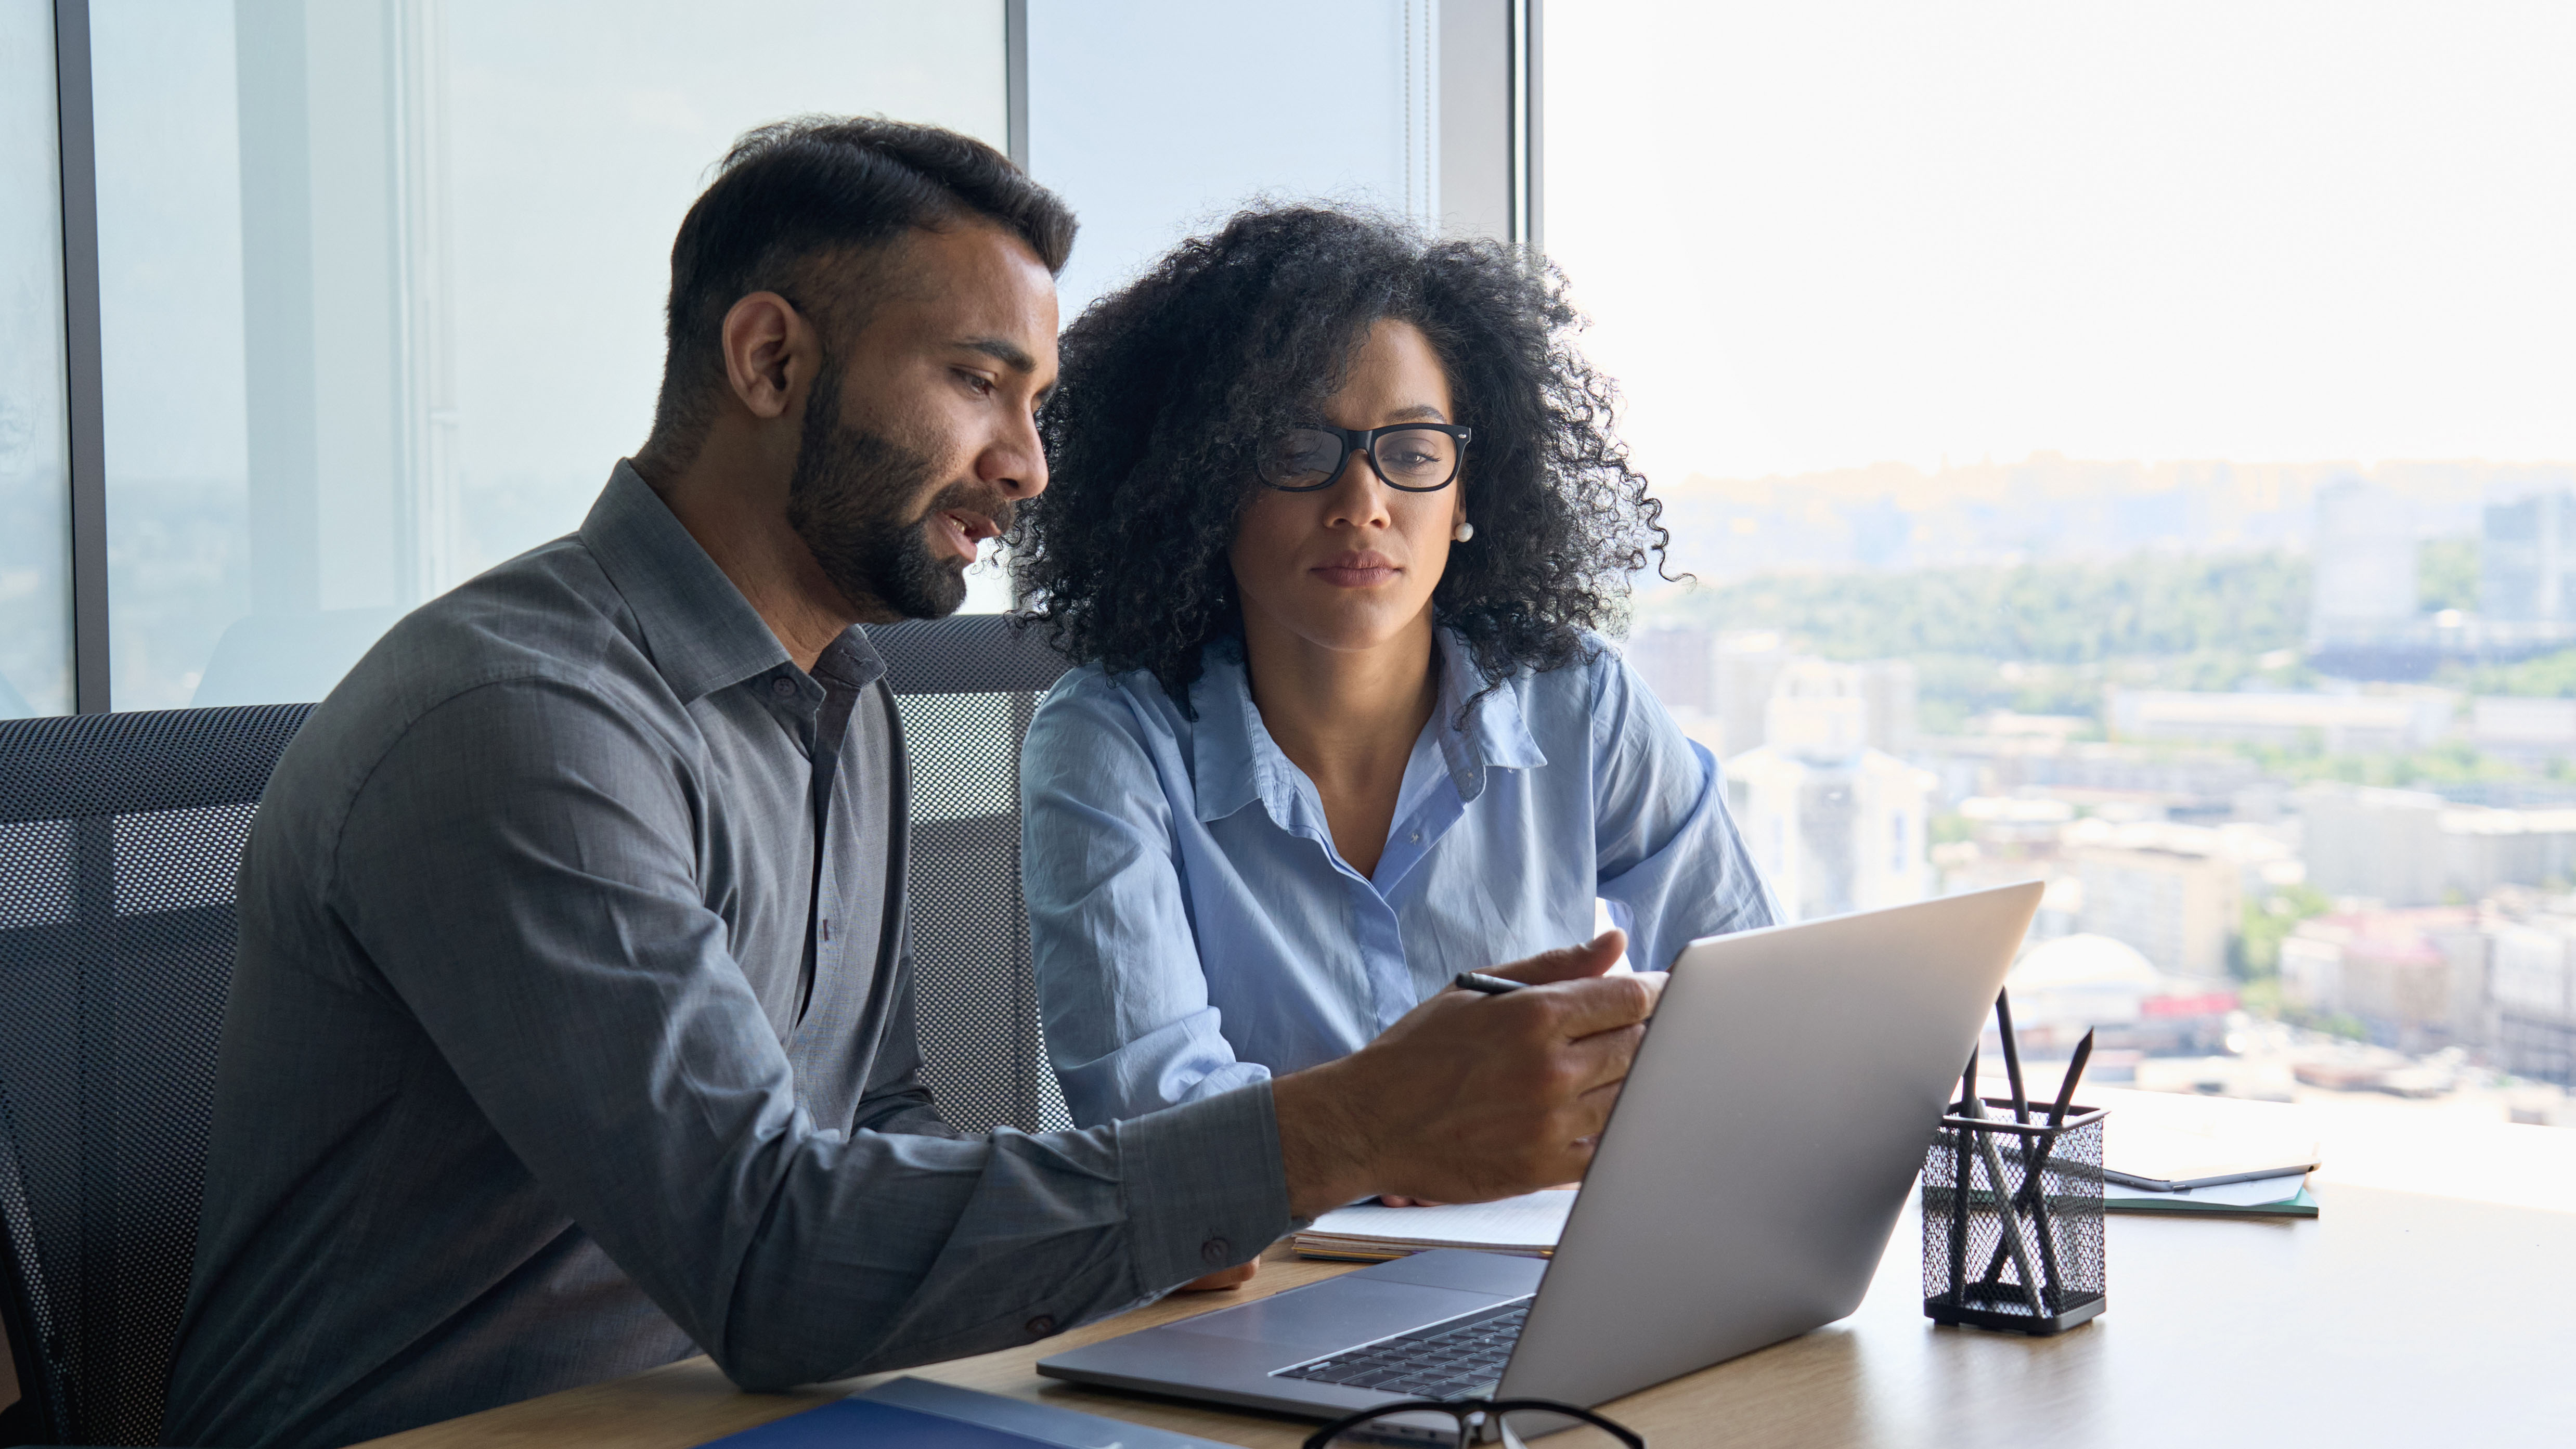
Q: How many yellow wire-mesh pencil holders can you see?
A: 0